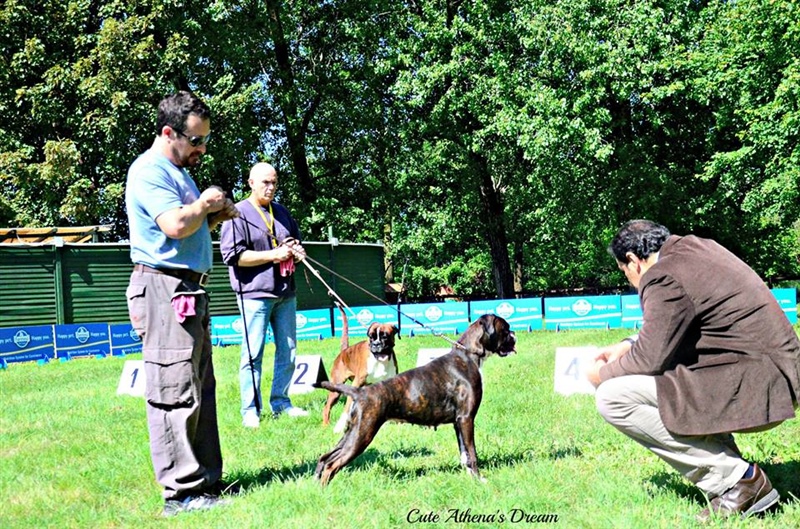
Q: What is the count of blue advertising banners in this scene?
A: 11